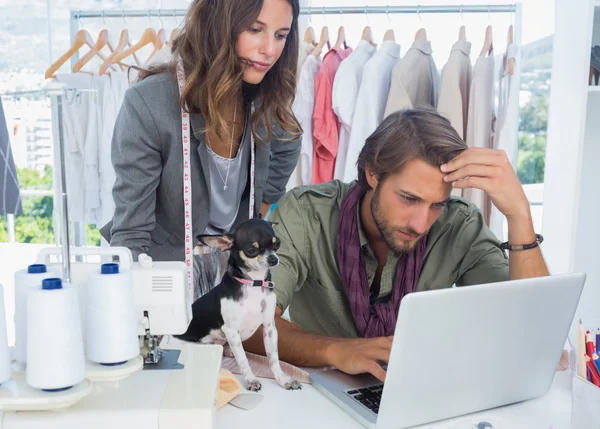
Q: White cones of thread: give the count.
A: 4